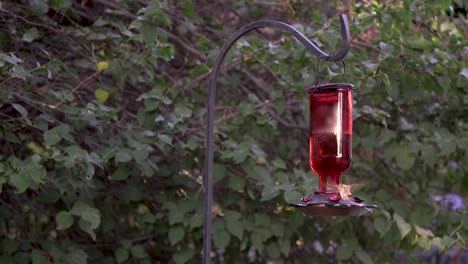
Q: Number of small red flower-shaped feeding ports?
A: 3